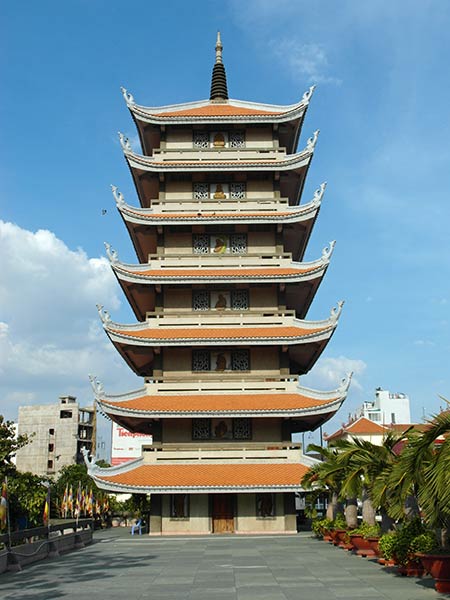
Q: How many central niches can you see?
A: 6